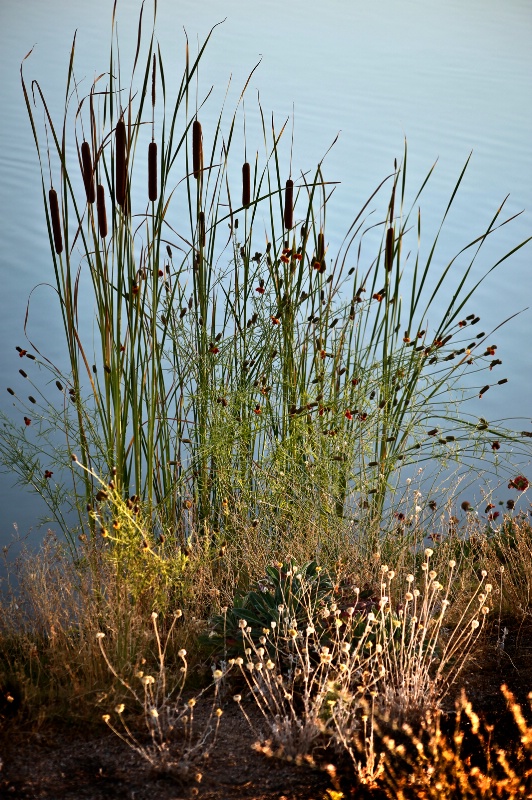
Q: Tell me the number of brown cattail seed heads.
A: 11